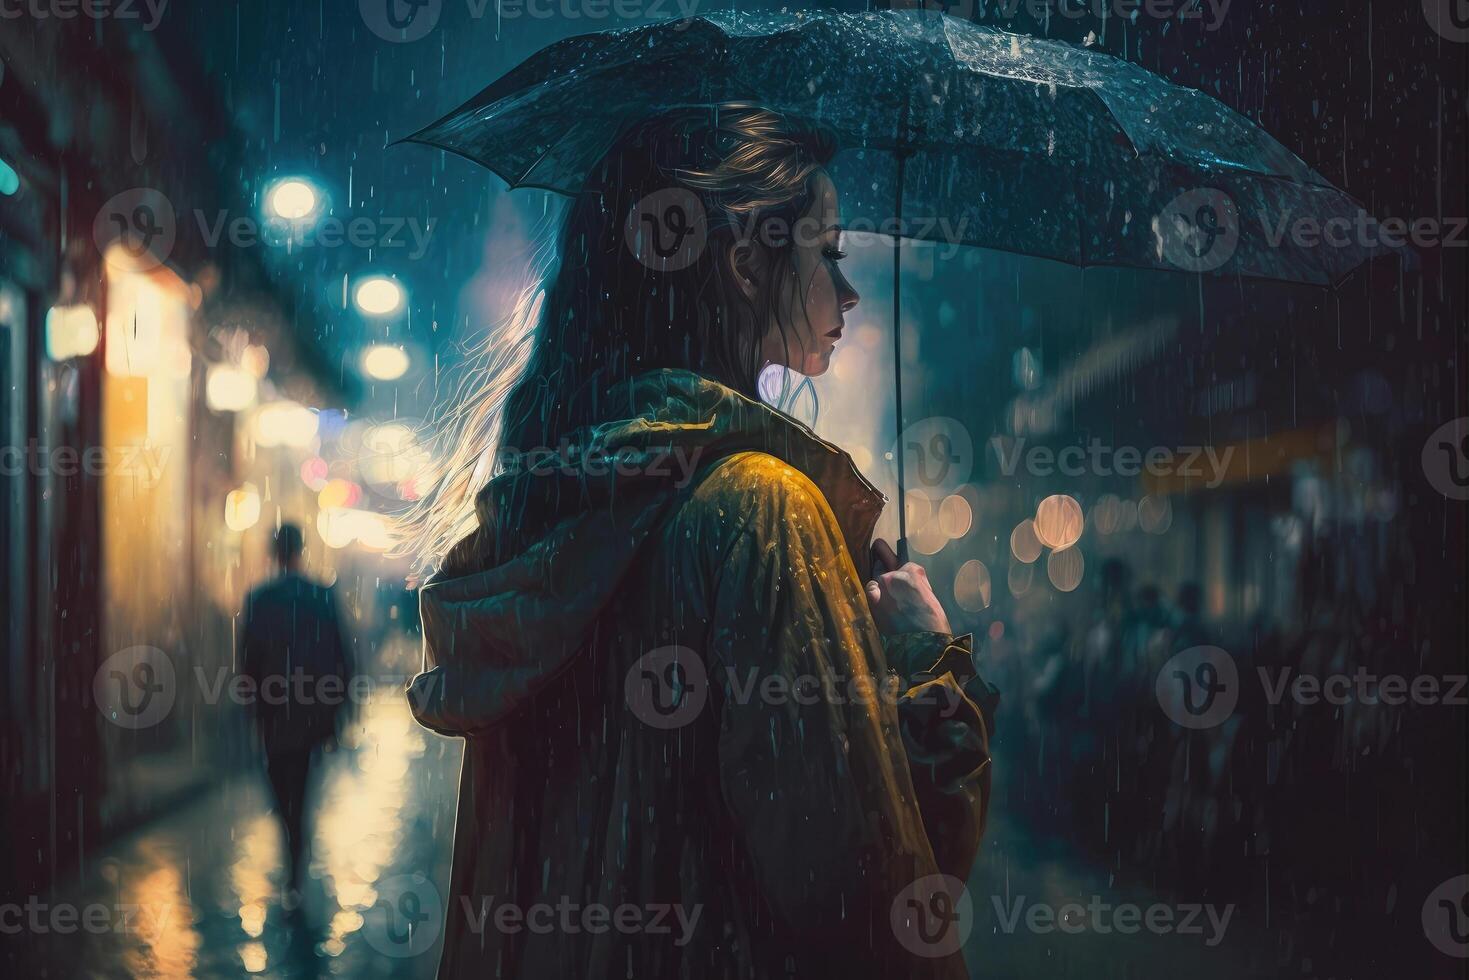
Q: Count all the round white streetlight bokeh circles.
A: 3